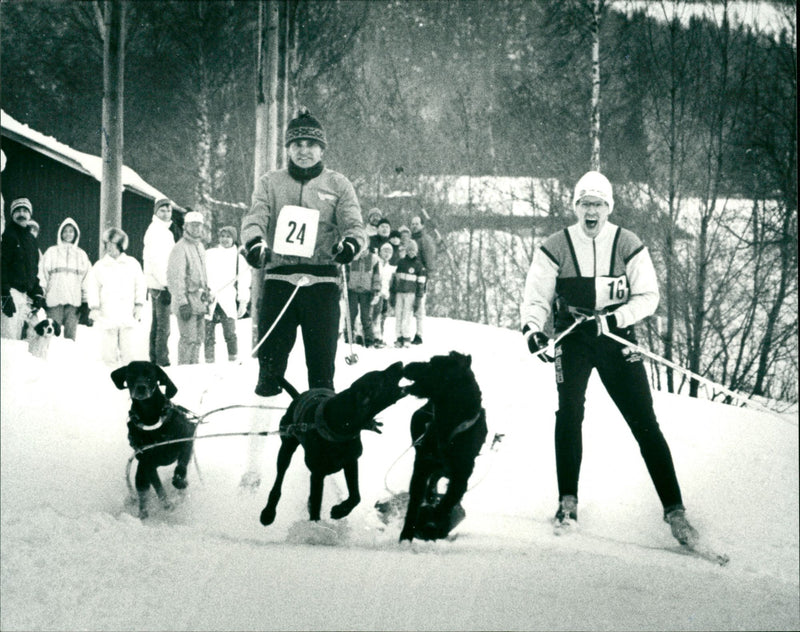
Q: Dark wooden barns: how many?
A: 1